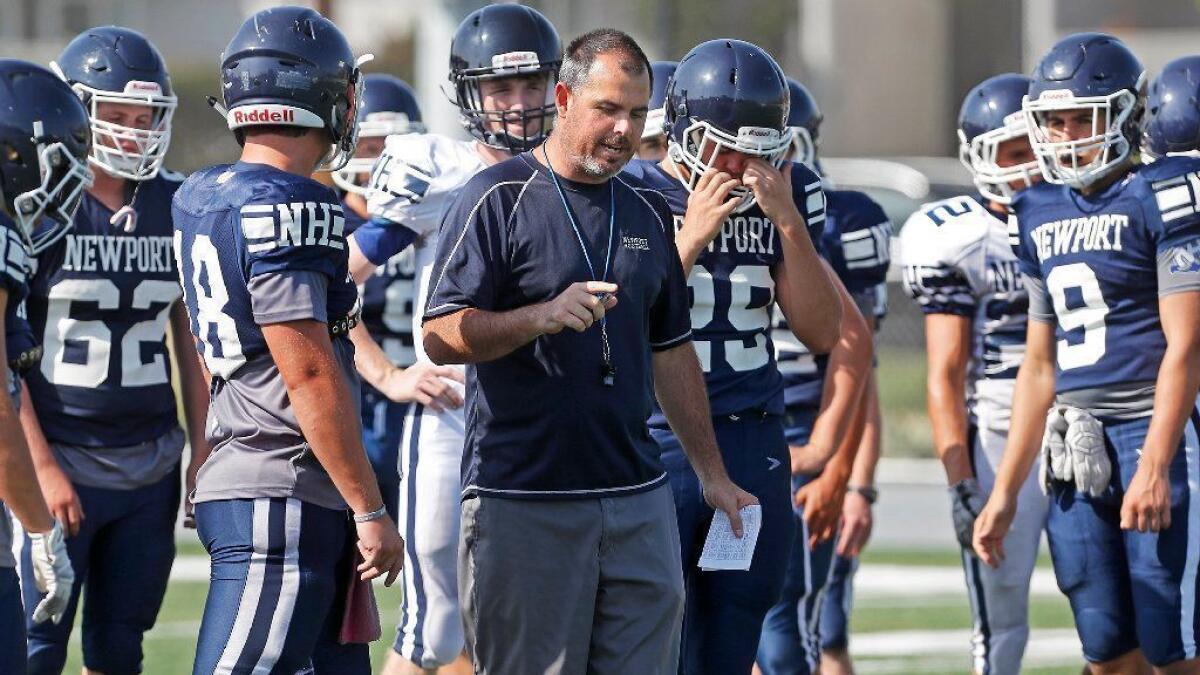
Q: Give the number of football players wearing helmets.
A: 11